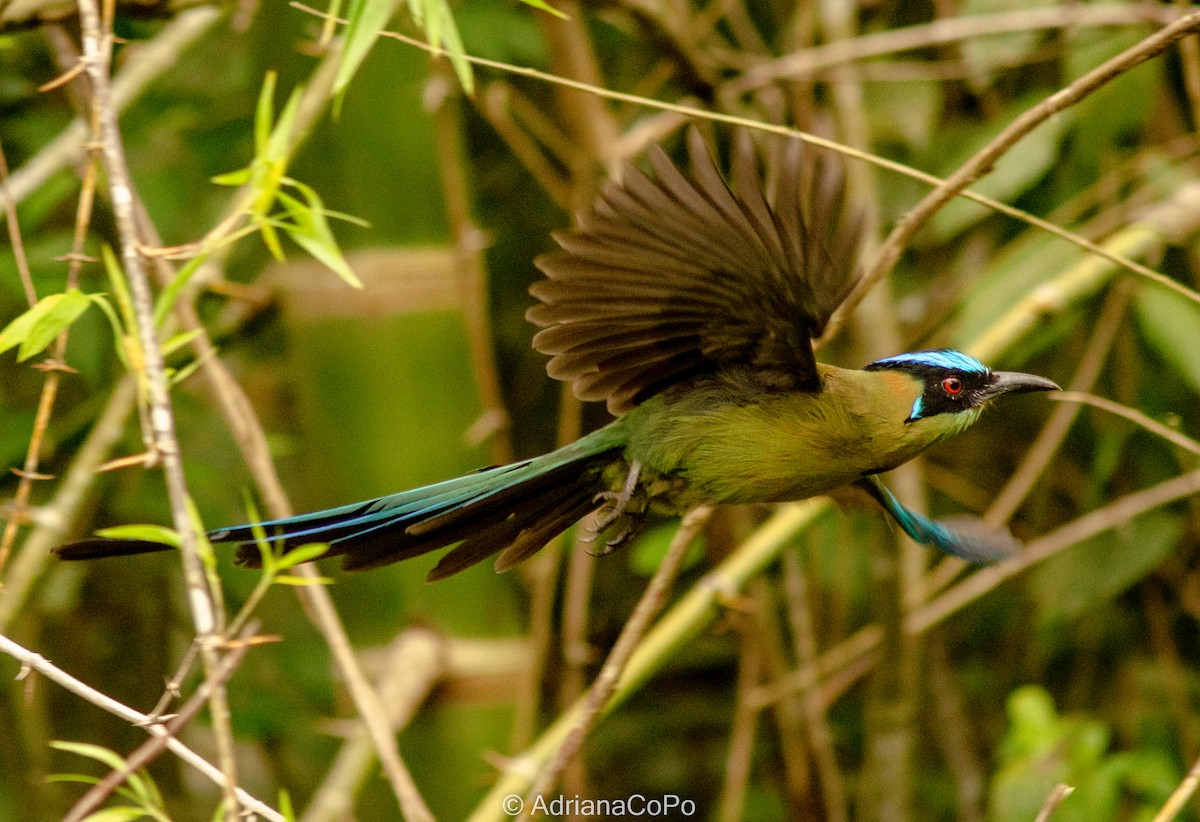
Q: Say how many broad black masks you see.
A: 1